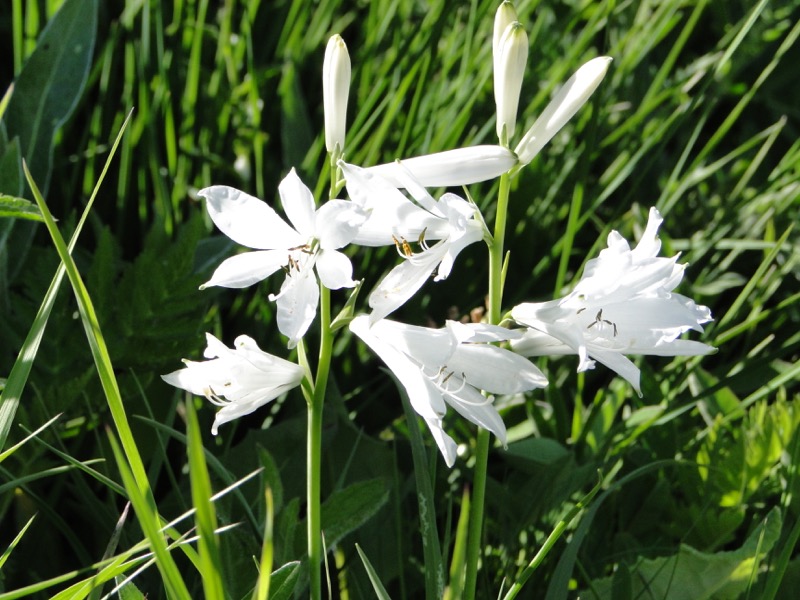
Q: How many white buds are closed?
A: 5